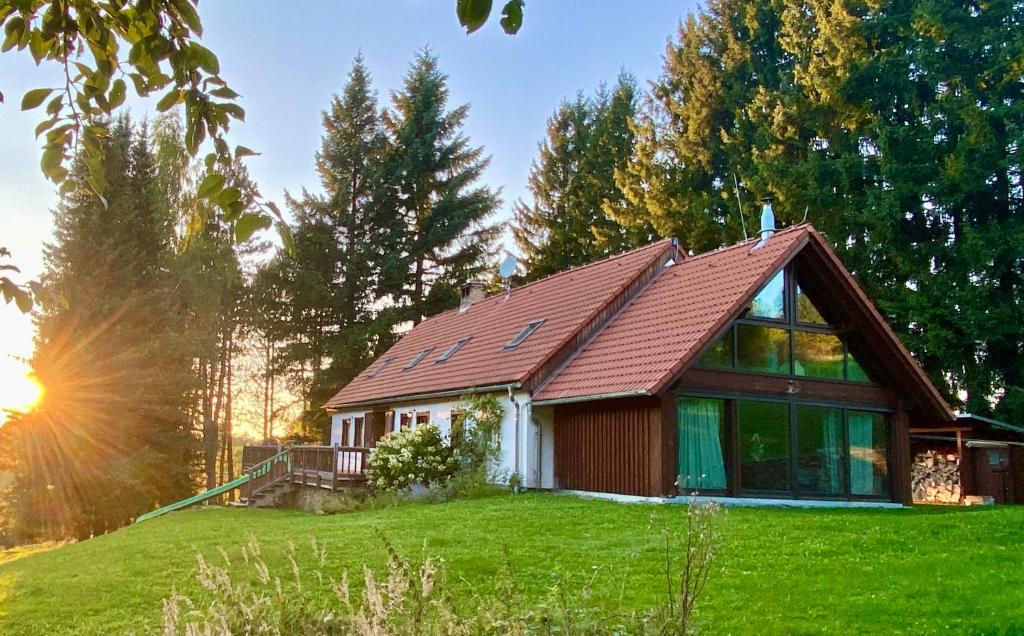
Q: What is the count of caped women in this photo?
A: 0